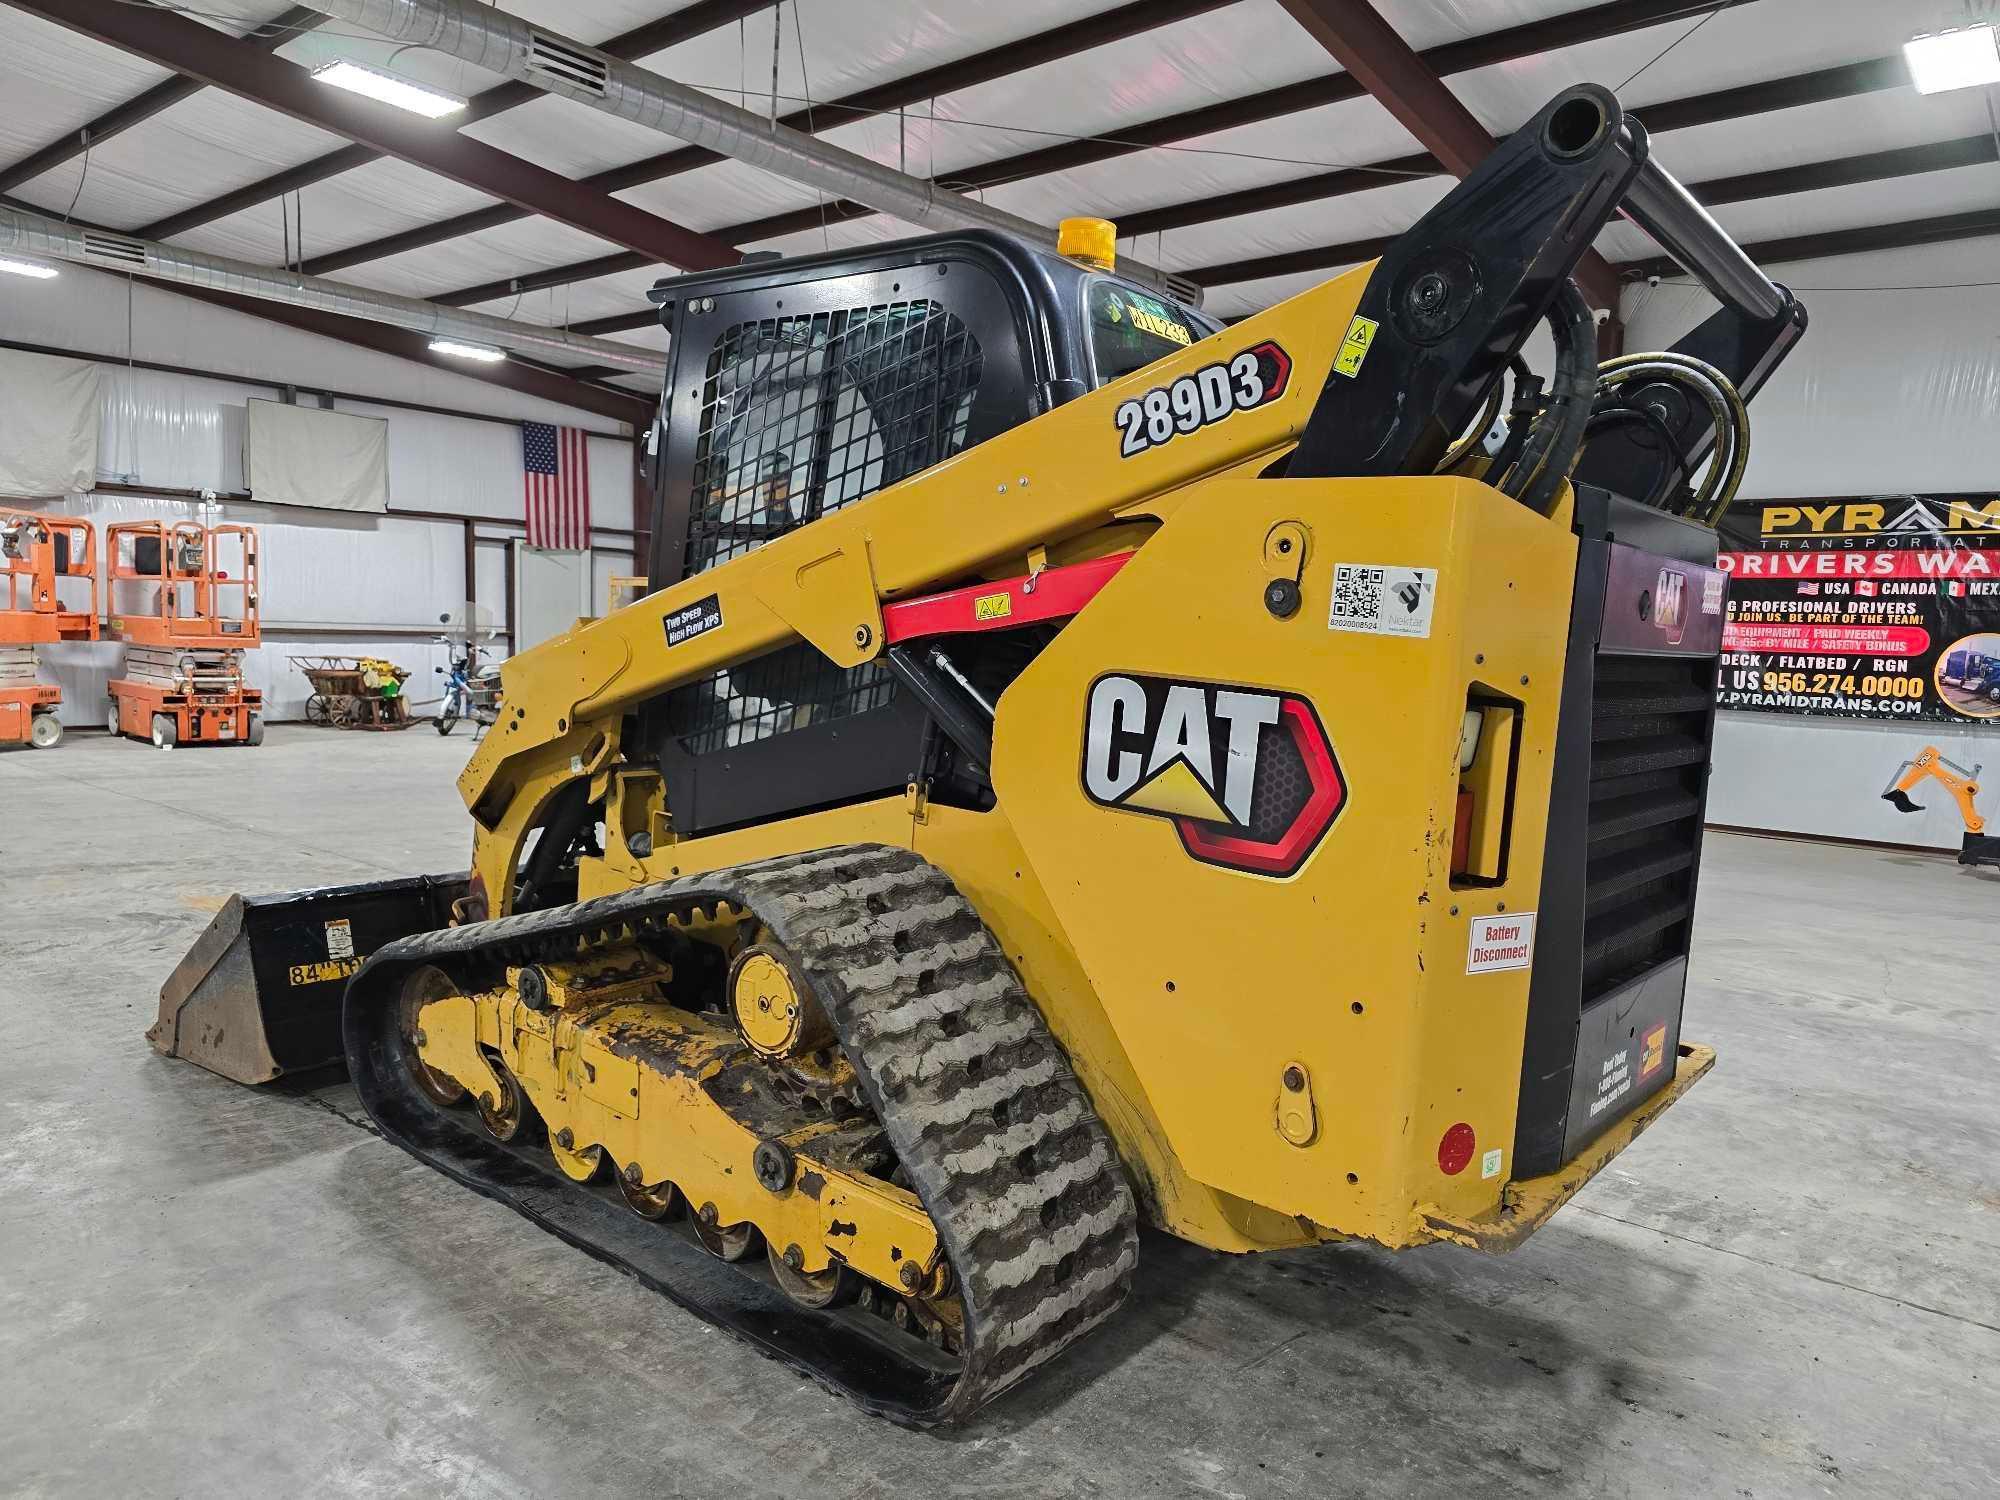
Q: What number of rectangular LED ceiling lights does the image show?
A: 4